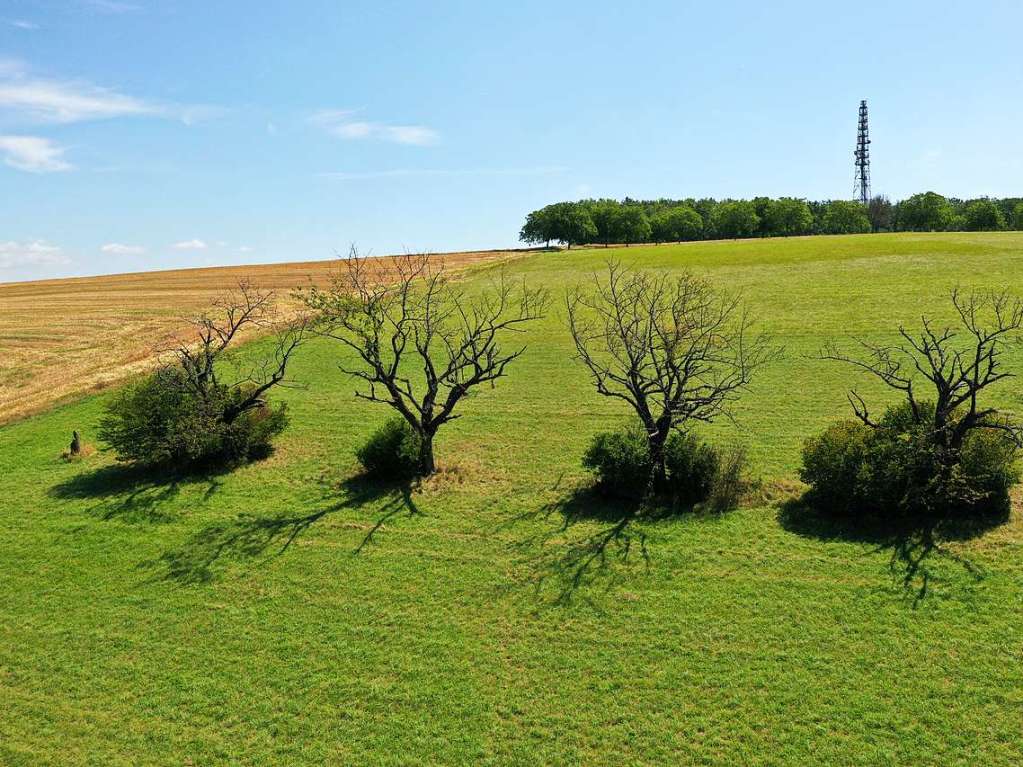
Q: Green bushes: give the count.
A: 4